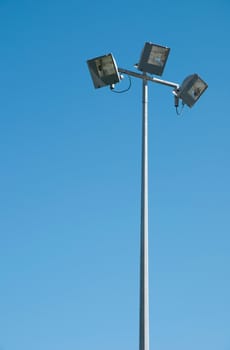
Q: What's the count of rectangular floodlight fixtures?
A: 3